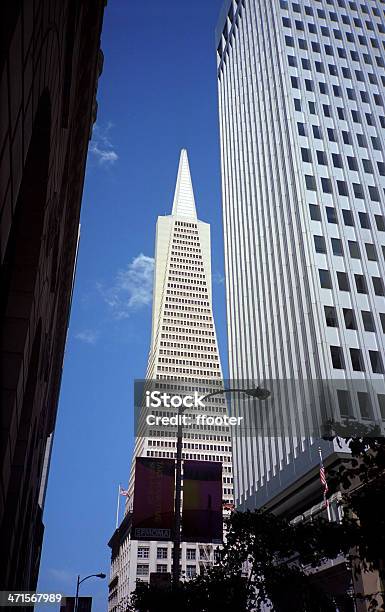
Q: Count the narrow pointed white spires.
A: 1